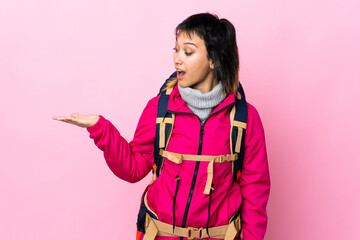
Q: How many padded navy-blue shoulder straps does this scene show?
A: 2